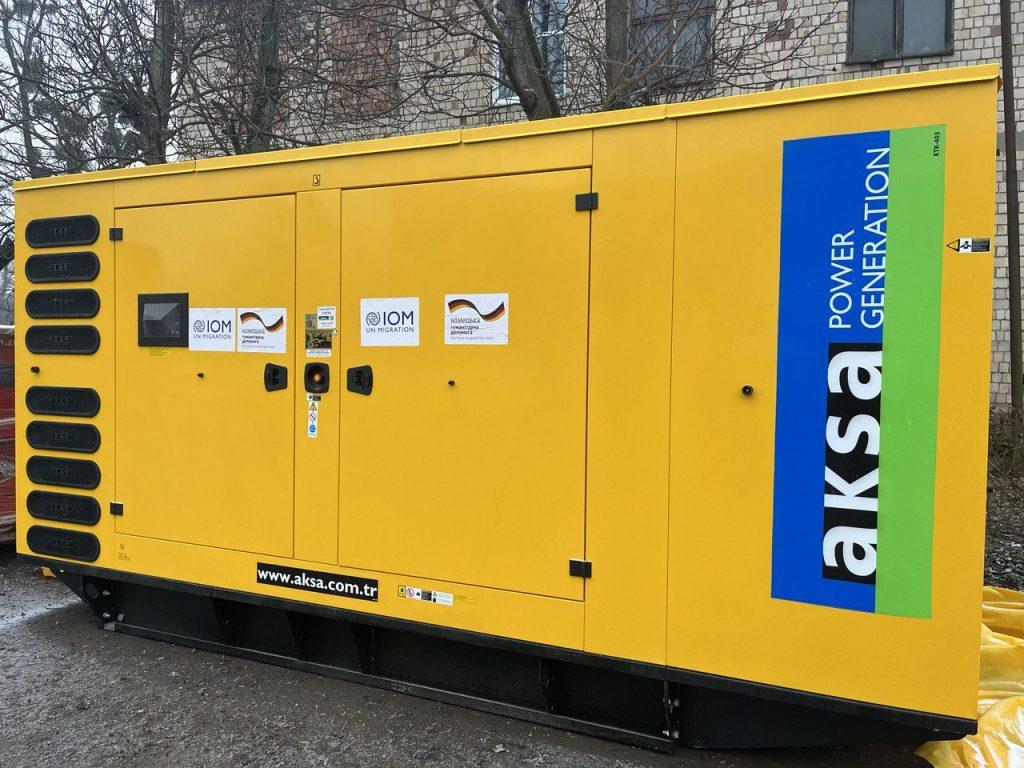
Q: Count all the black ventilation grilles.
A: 9